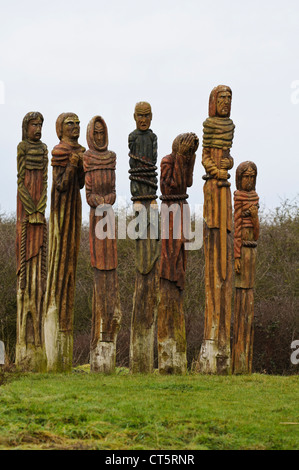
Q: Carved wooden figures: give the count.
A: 7